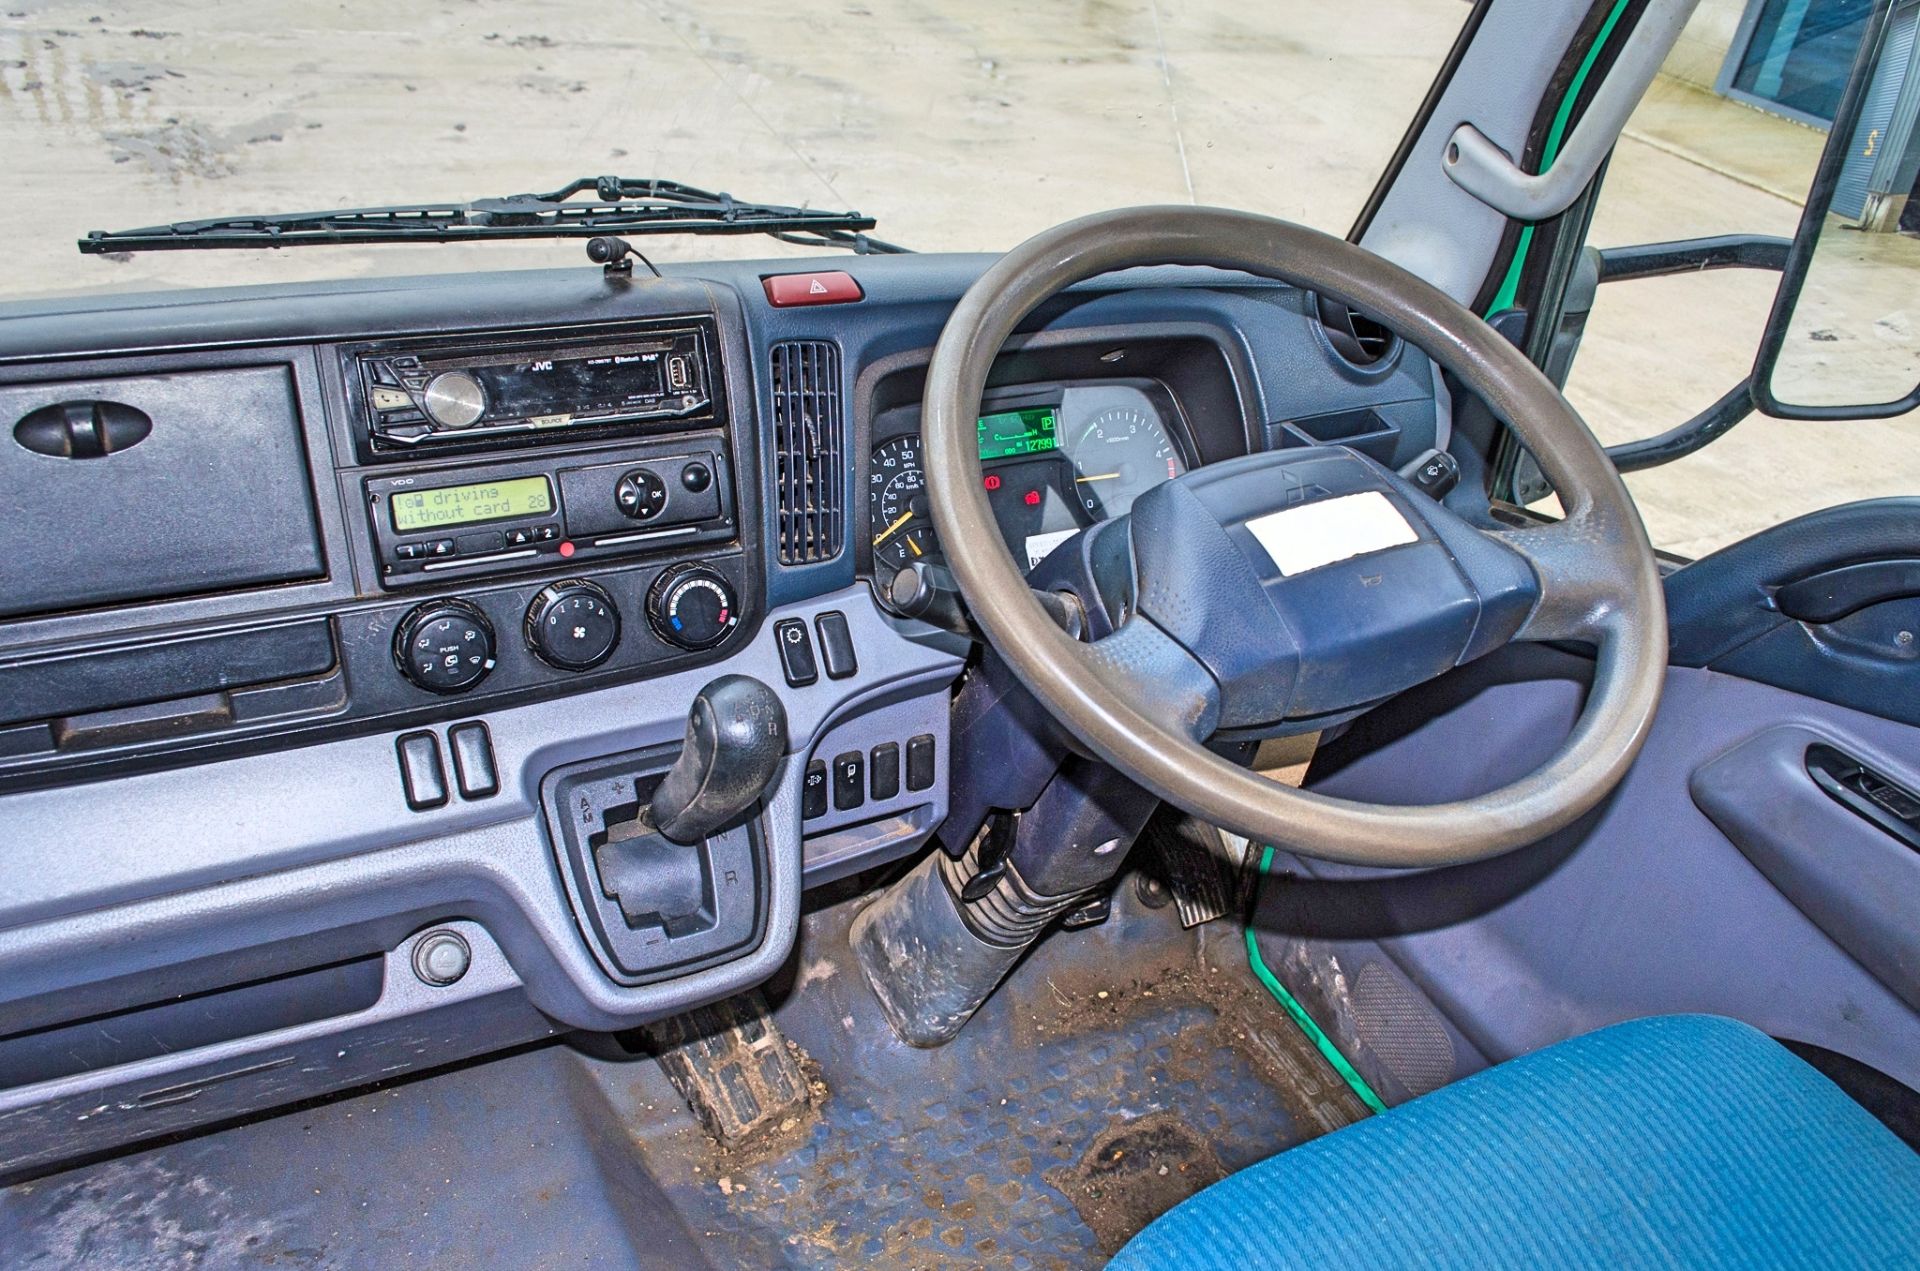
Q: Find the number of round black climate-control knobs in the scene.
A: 3